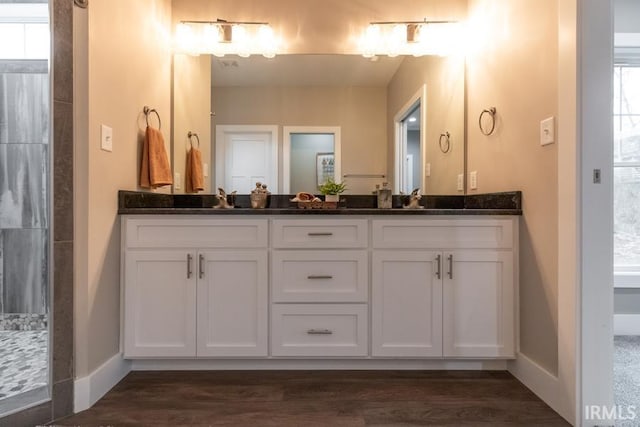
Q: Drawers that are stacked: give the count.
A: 3